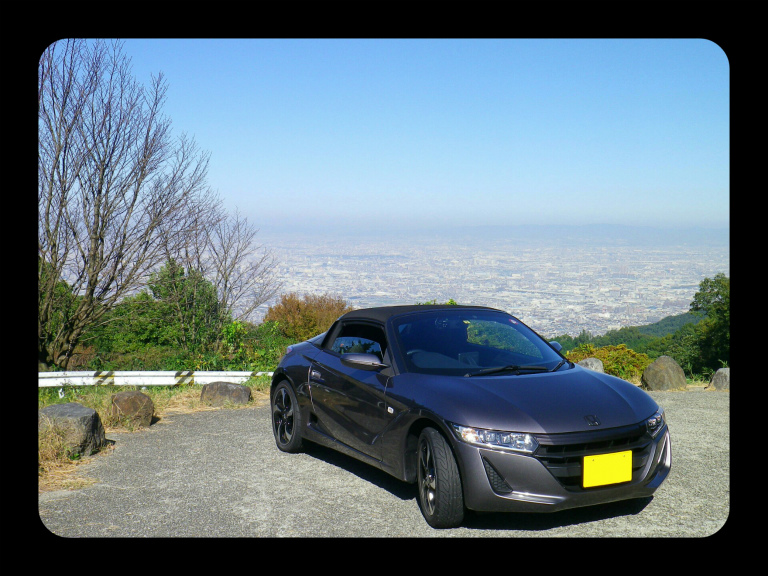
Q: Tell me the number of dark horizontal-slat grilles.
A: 1